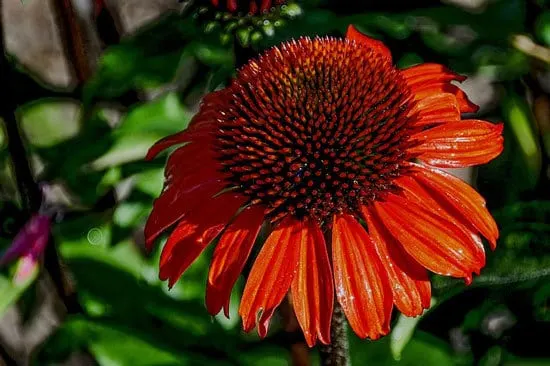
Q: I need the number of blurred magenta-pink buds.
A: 1